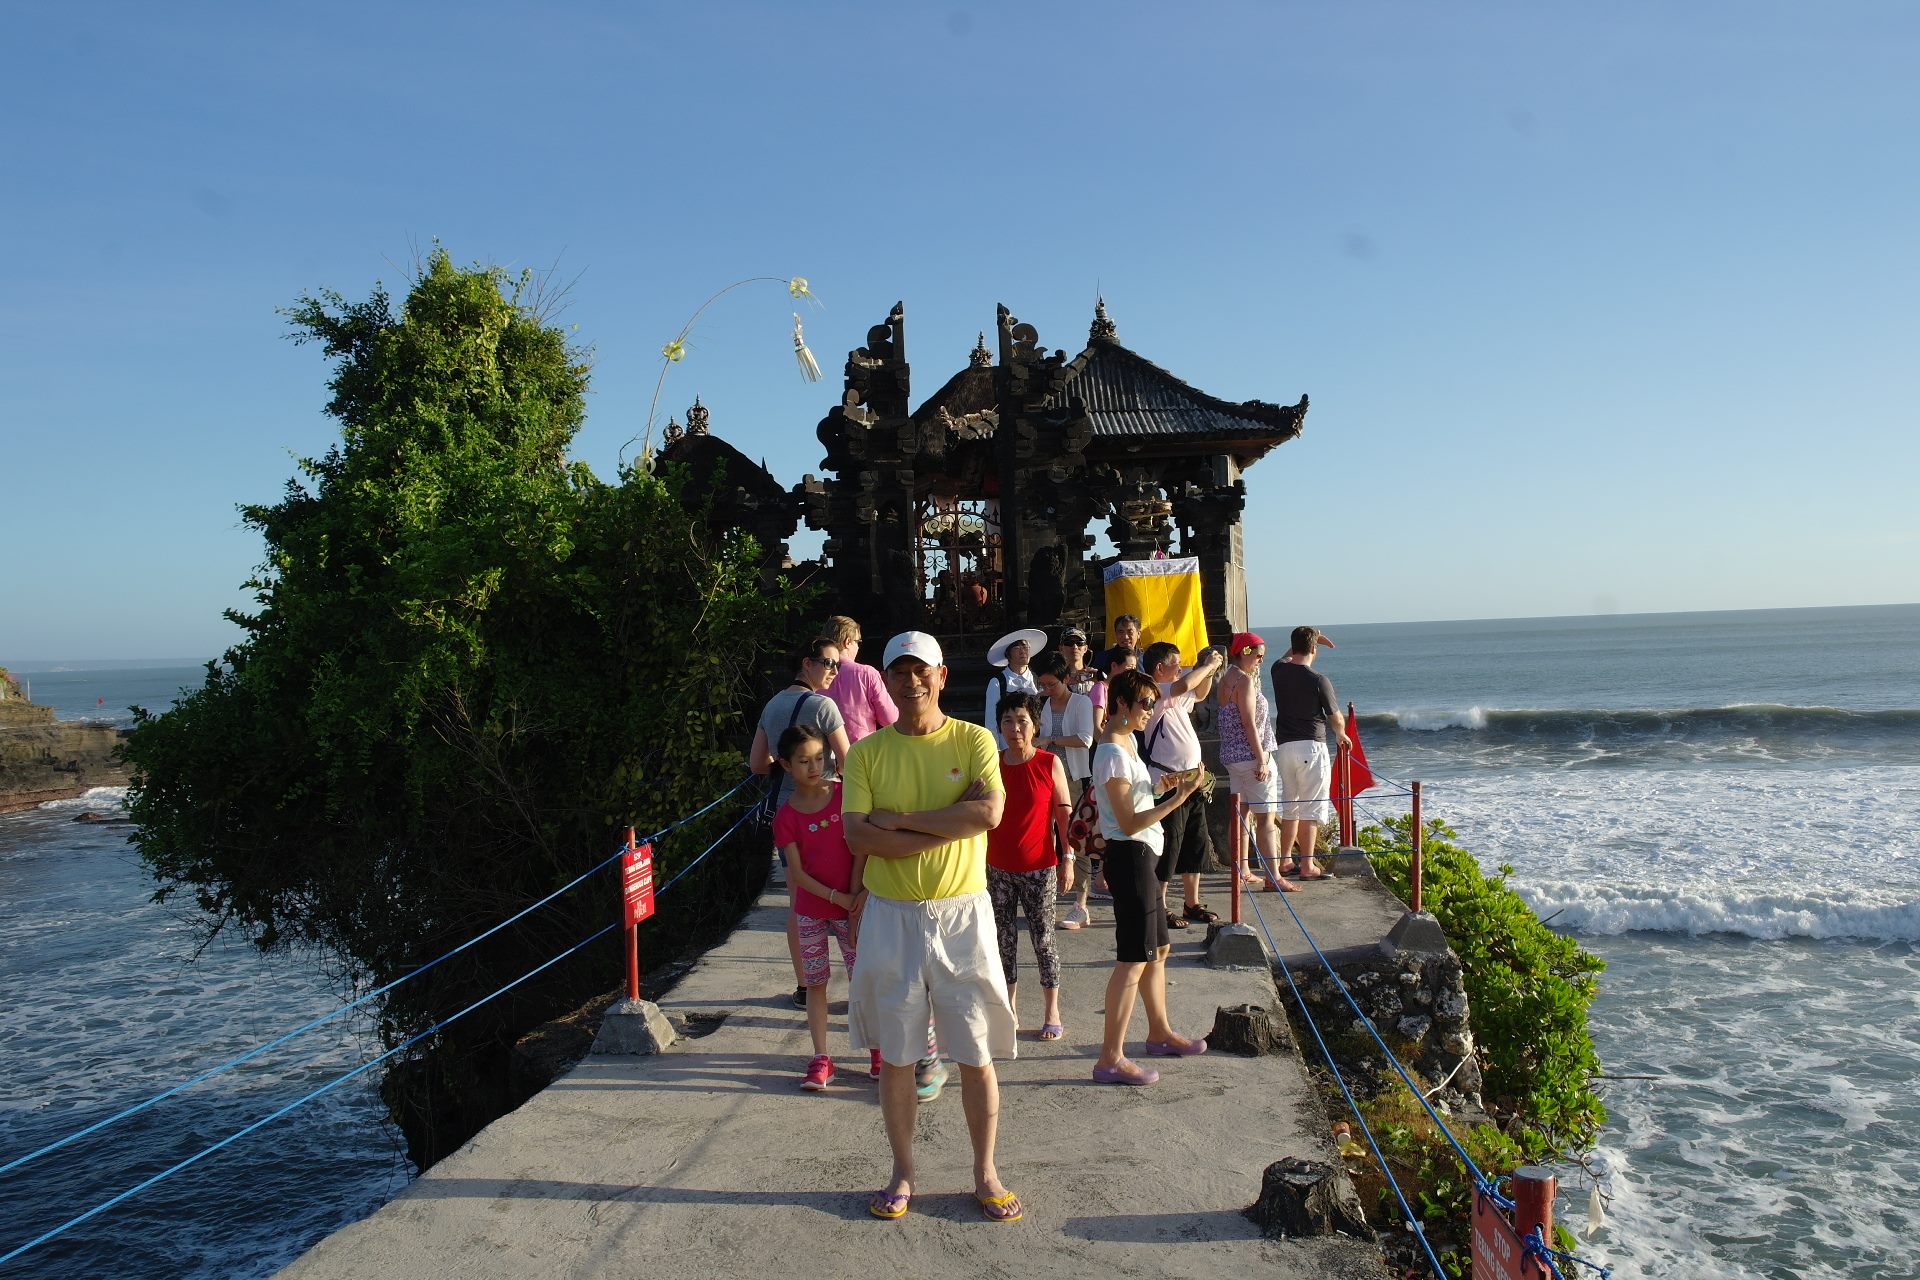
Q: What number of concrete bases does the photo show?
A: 4